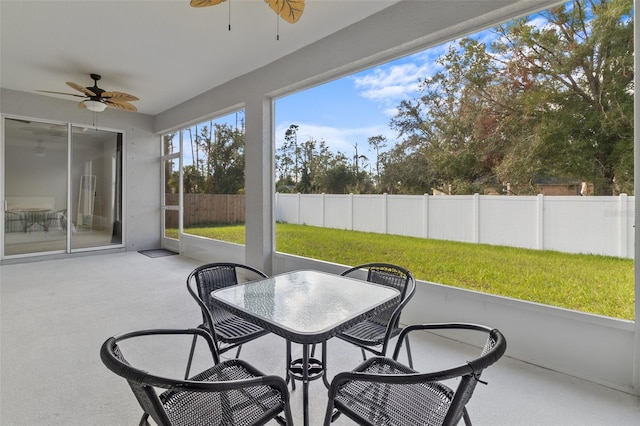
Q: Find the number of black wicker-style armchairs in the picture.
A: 4